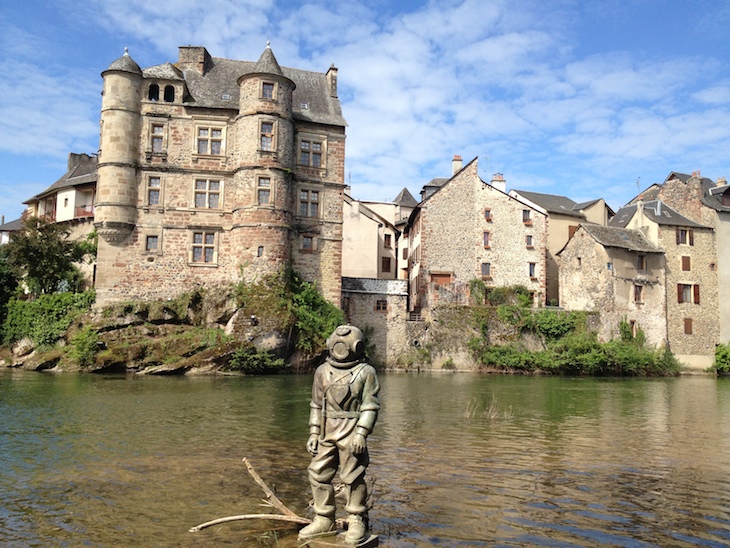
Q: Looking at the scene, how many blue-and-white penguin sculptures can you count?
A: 0